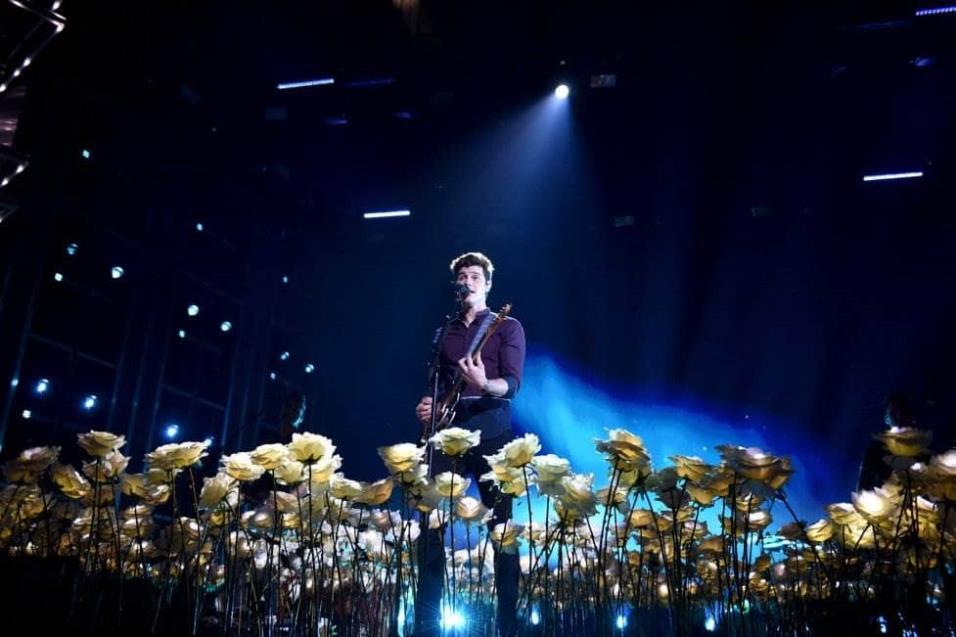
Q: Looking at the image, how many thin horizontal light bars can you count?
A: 4